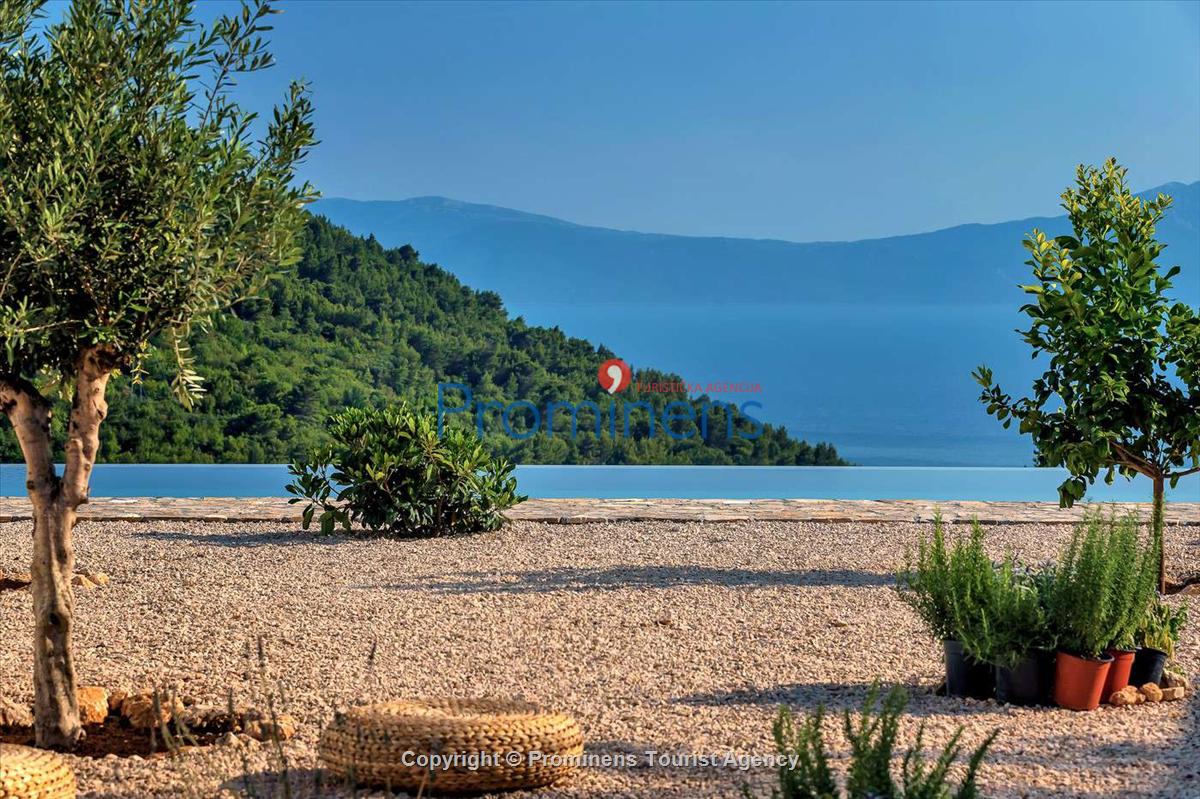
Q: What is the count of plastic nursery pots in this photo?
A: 5